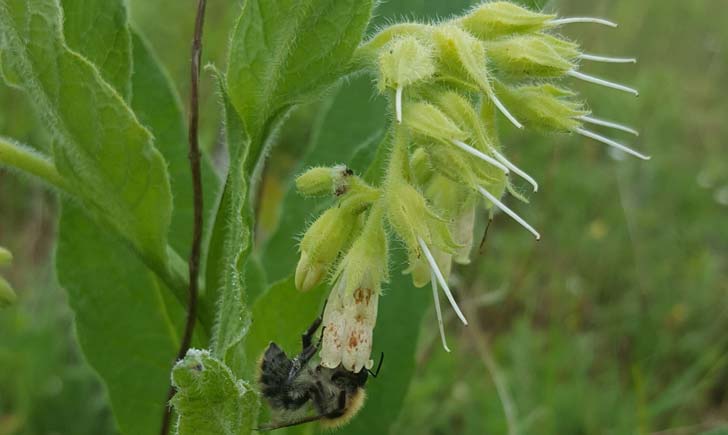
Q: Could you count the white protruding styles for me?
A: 12